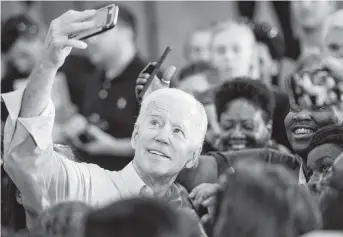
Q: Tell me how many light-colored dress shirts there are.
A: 1